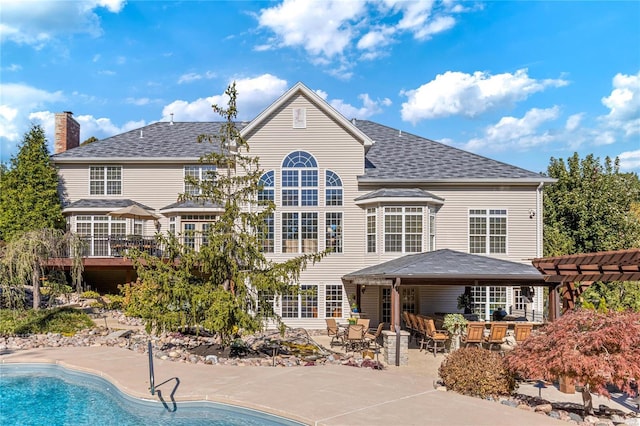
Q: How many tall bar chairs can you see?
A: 7